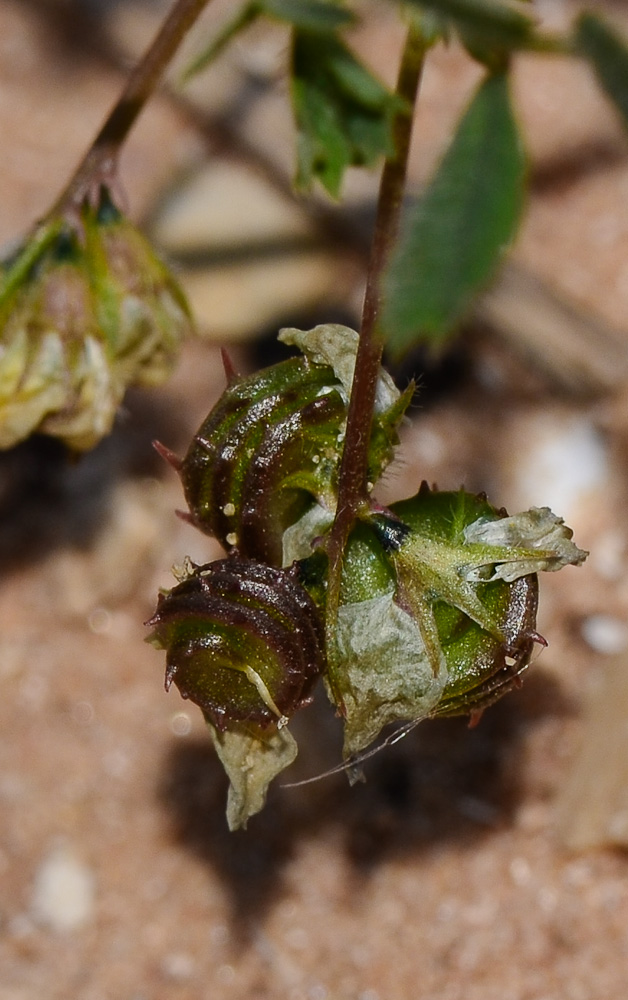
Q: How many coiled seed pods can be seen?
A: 3